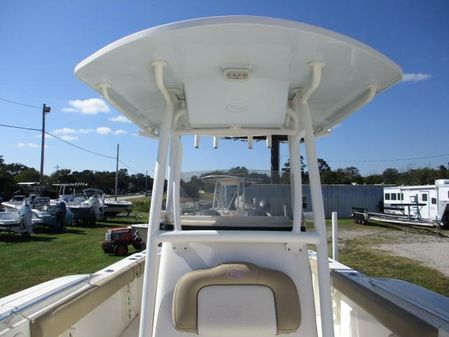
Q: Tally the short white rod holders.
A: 4